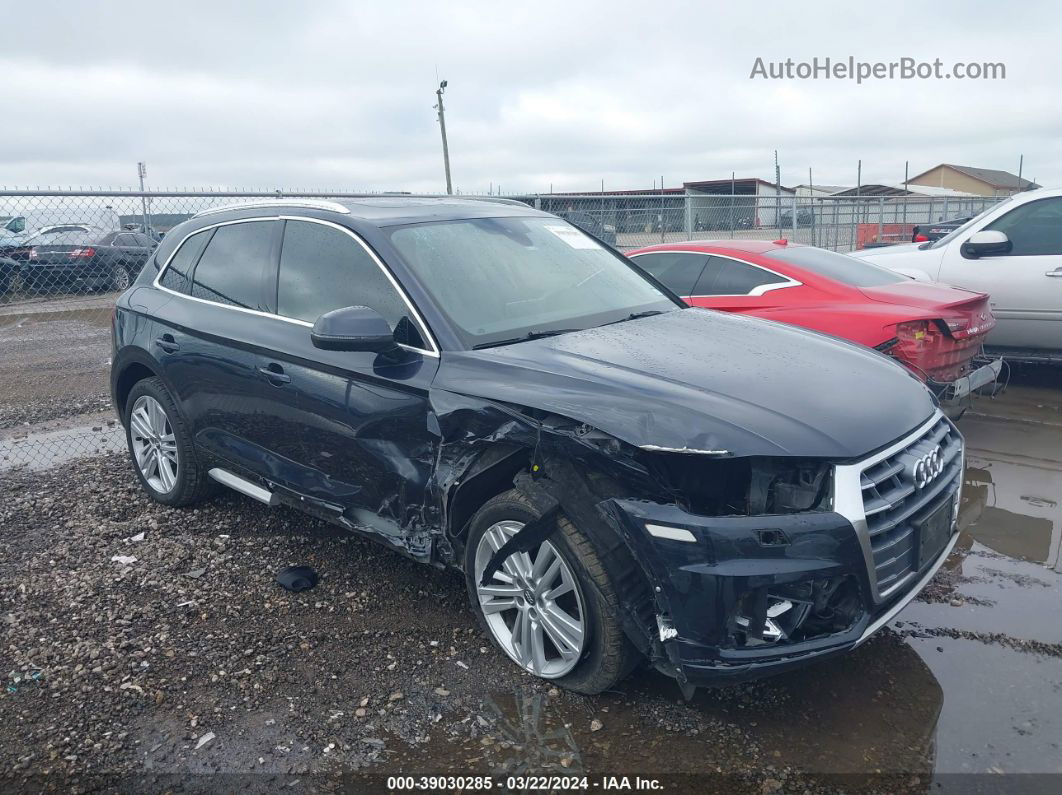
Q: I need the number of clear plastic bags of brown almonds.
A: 0